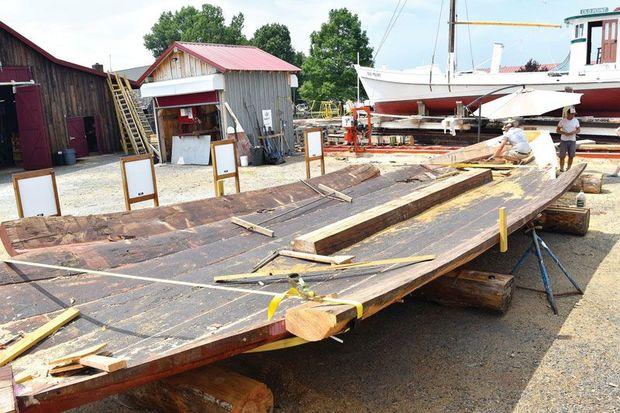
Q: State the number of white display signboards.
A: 4